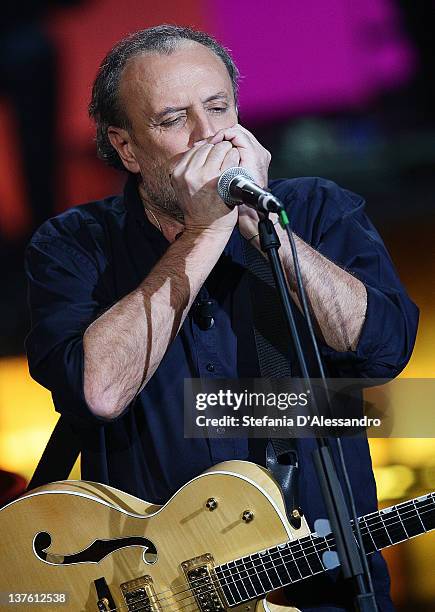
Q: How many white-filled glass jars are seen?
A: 0